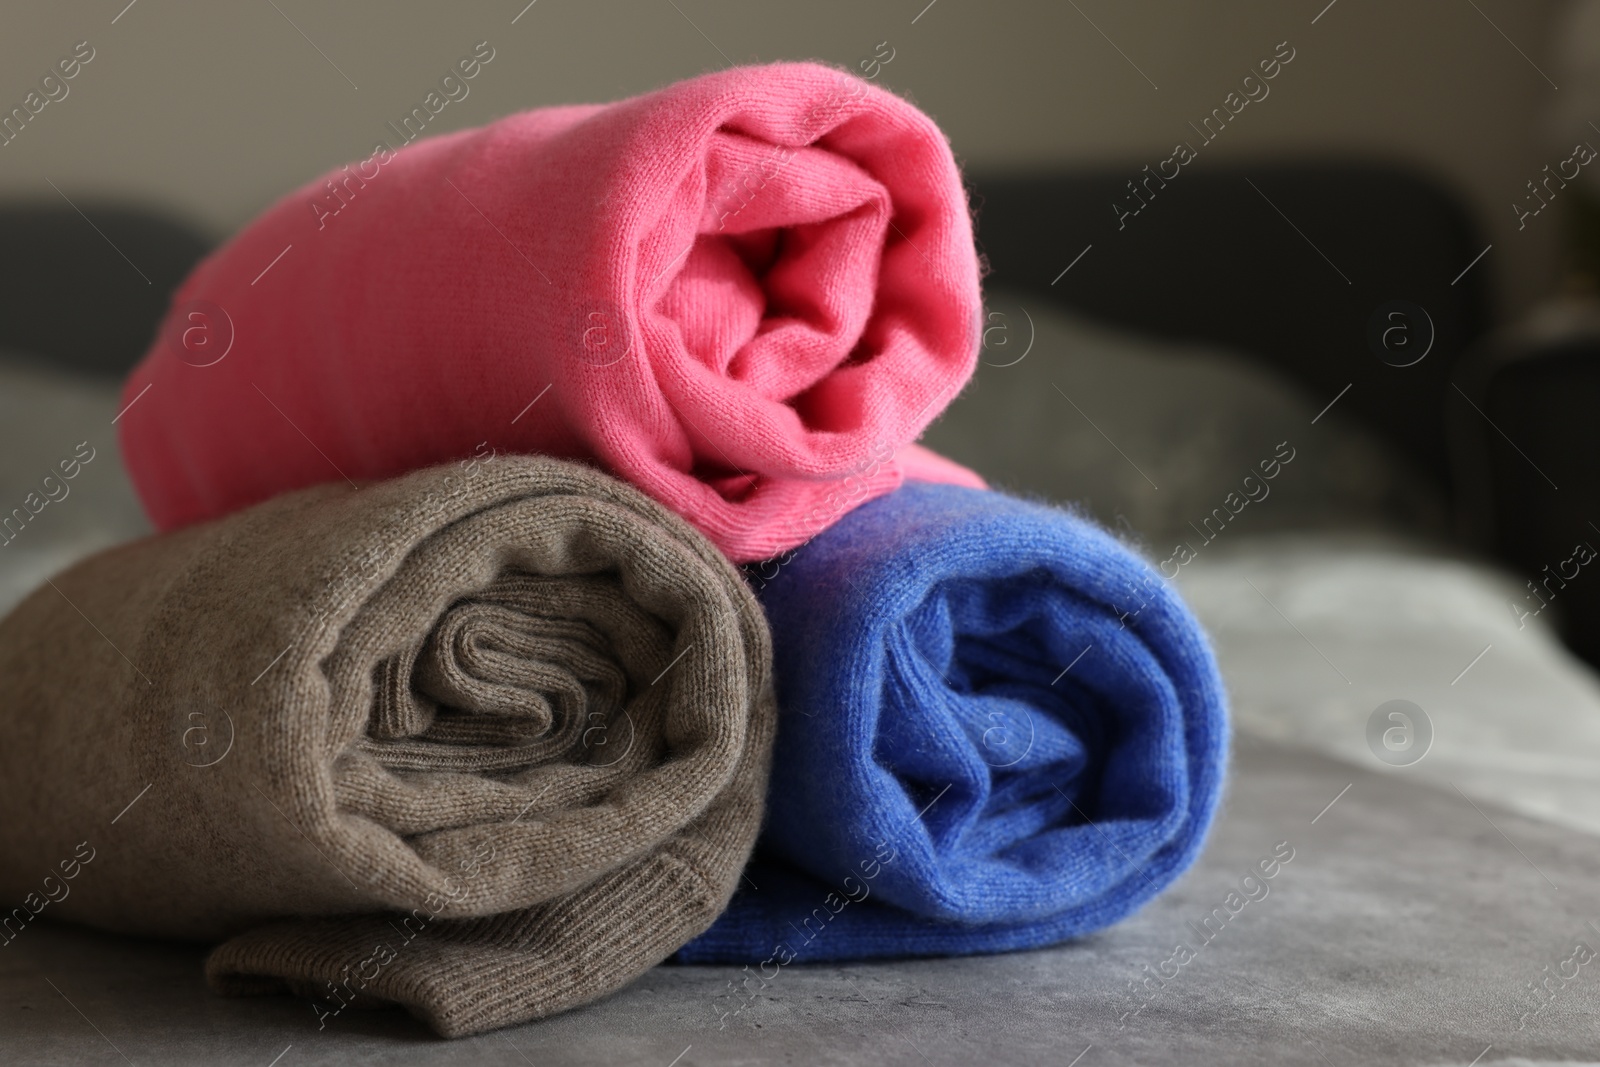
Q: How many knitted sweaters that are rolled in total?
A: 3